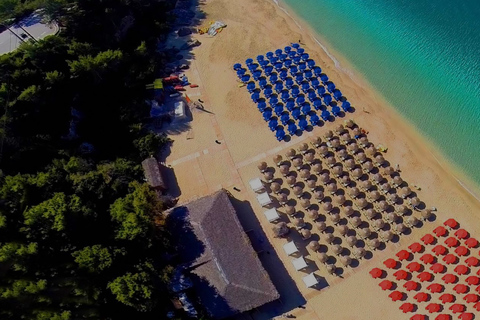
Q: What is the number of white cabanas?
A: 6